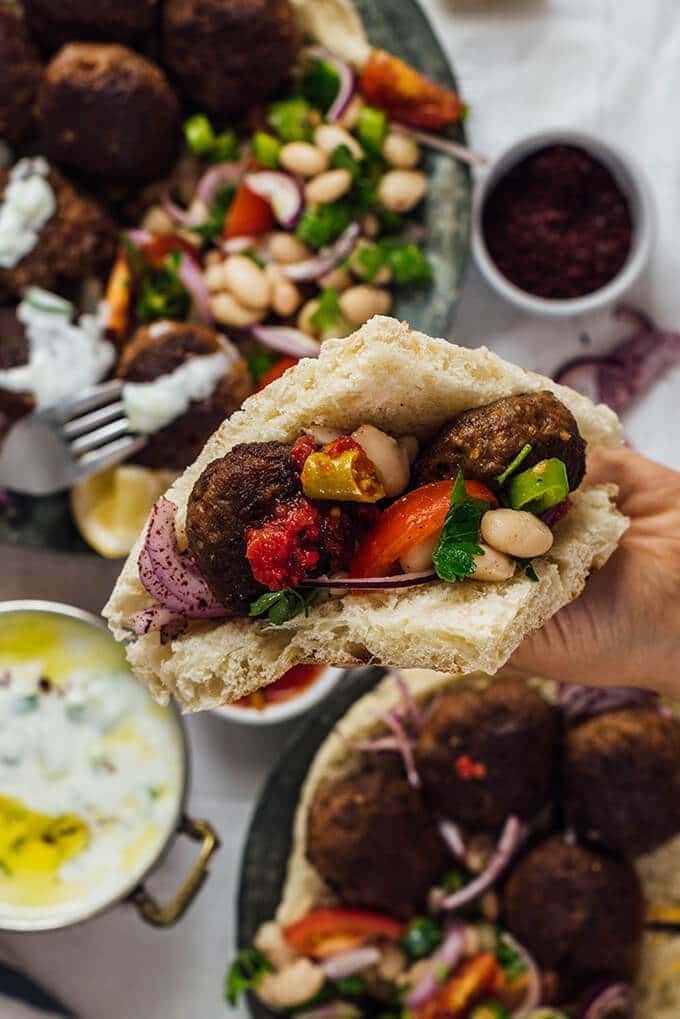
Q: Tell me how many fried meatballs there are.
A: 13